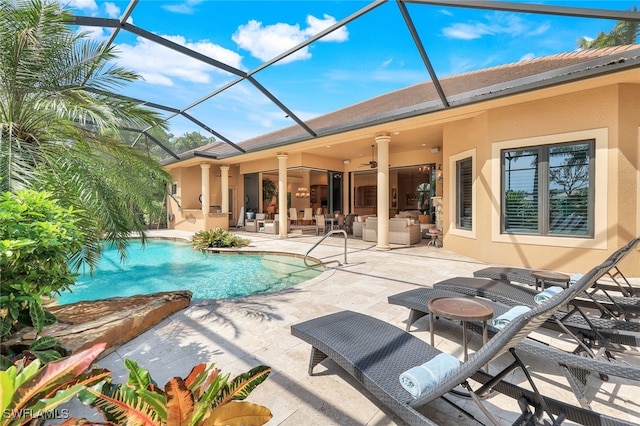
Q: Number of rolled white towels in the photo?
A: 4